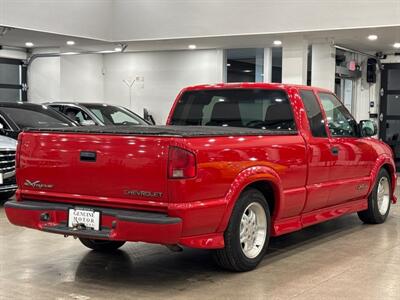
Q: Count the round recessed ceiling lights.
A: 7